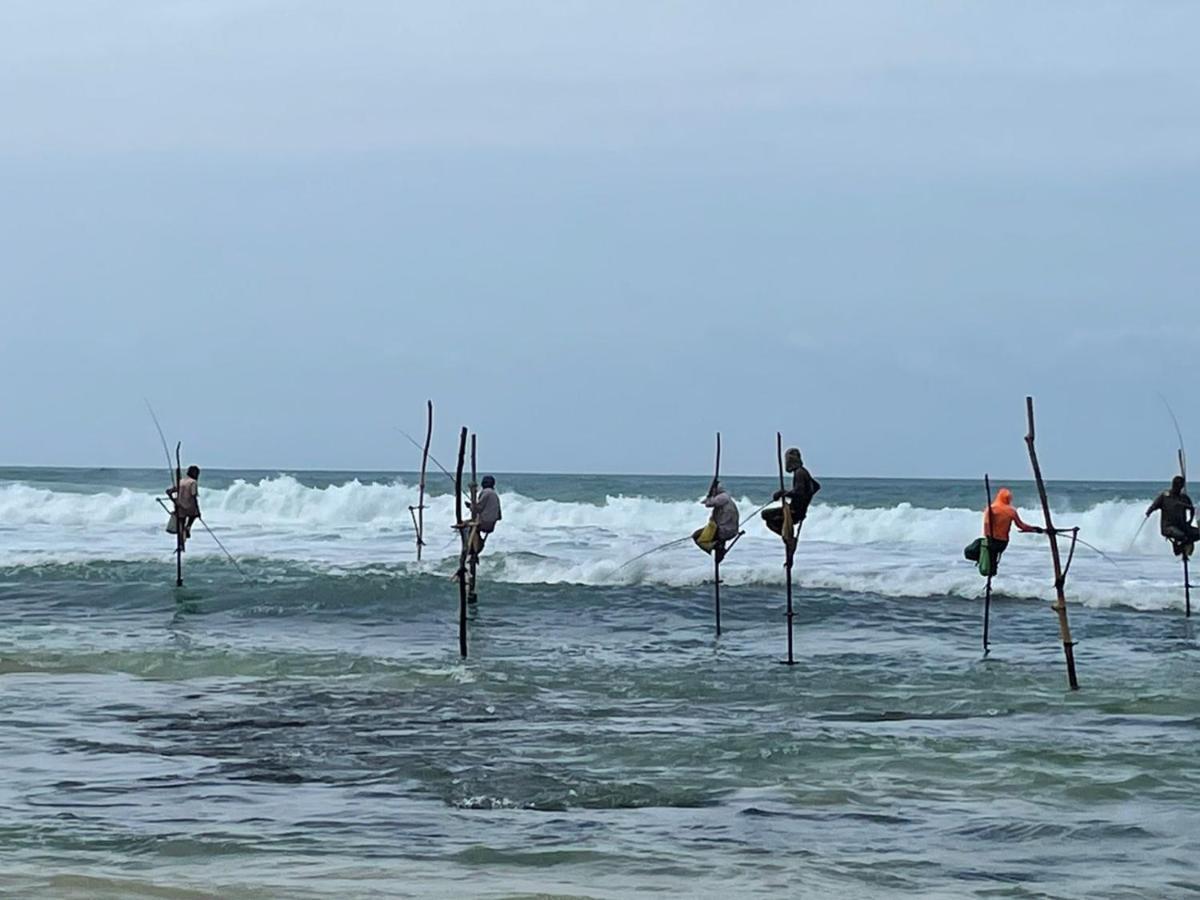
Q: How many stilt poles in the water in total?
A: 9